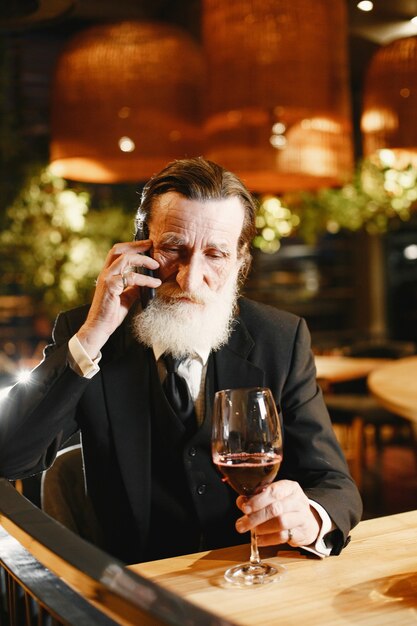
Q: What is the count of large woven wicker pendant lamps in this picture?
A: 3